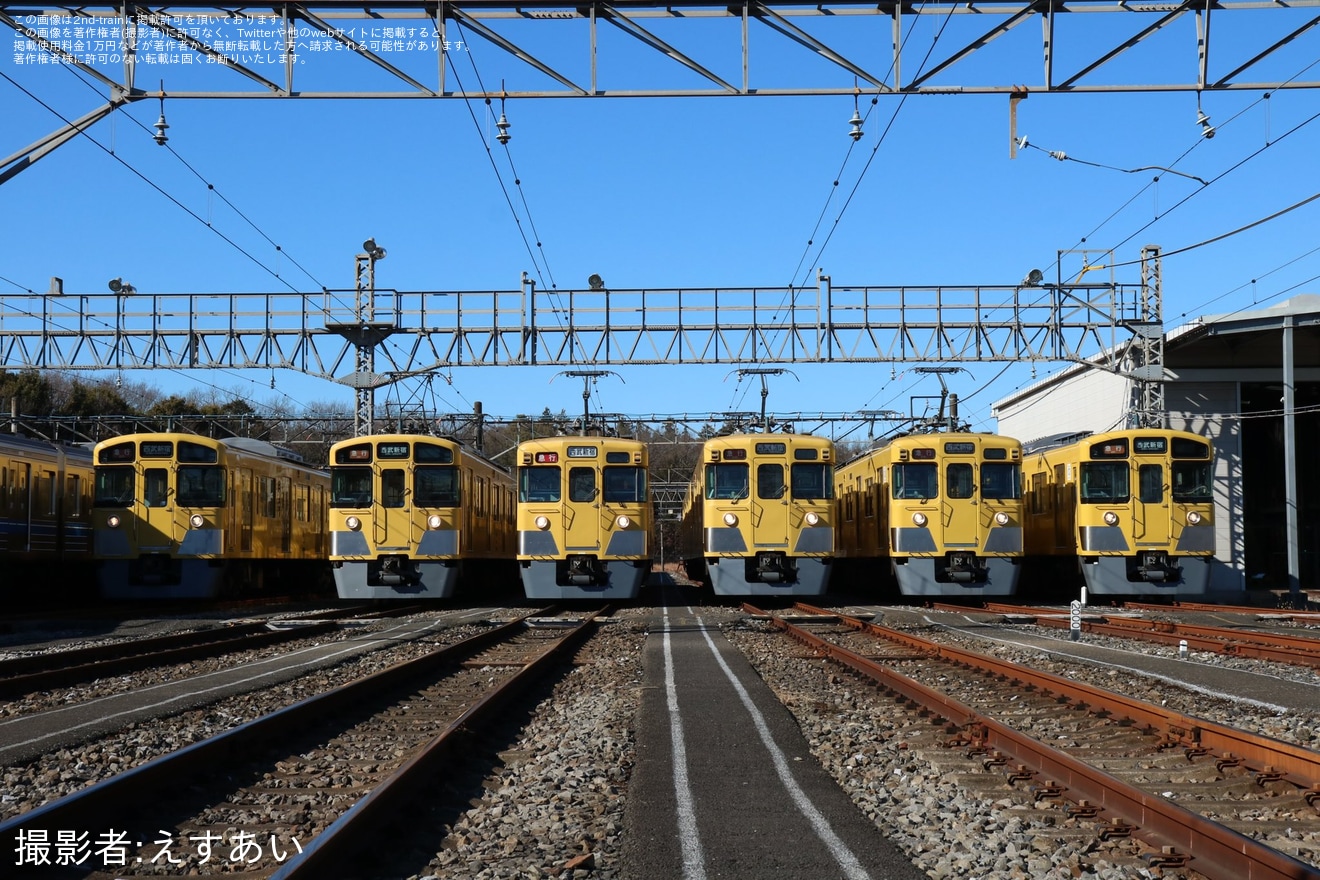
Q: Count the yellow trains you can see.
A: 6